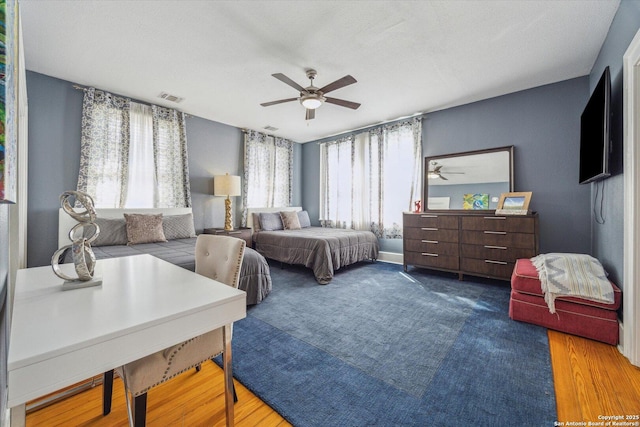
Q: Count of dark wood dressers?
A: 1